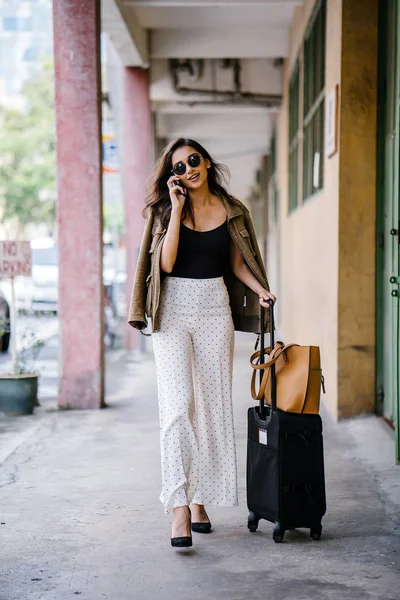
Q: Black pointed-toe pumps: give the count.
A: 2